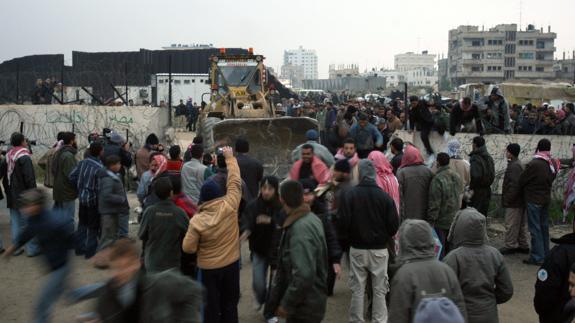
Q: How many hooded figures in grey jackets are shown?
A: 2